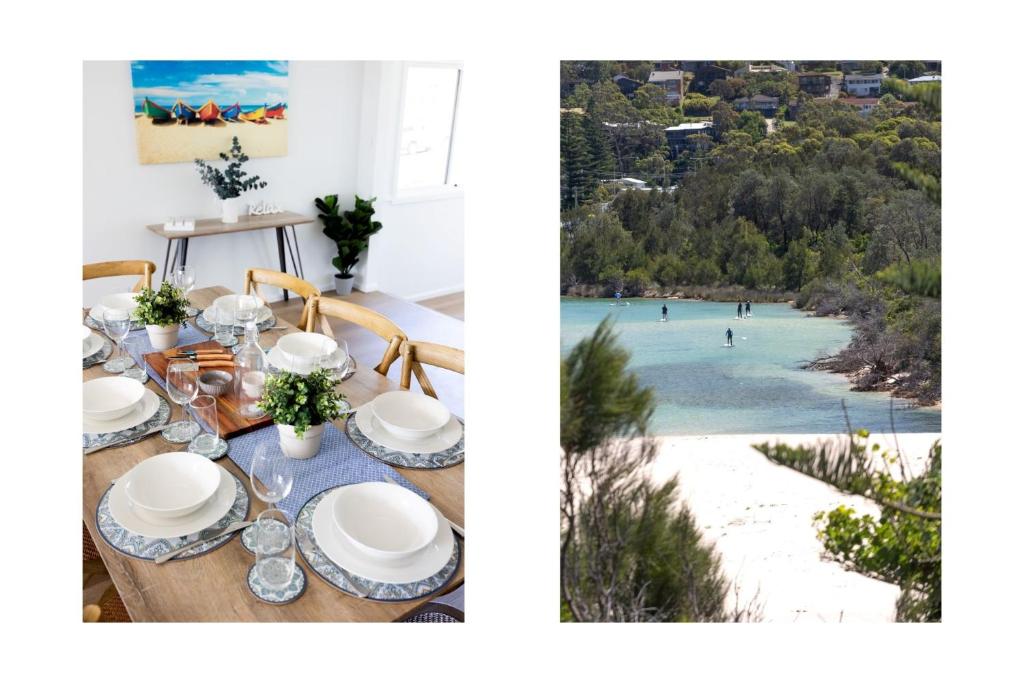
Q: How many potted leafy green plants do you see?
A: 4